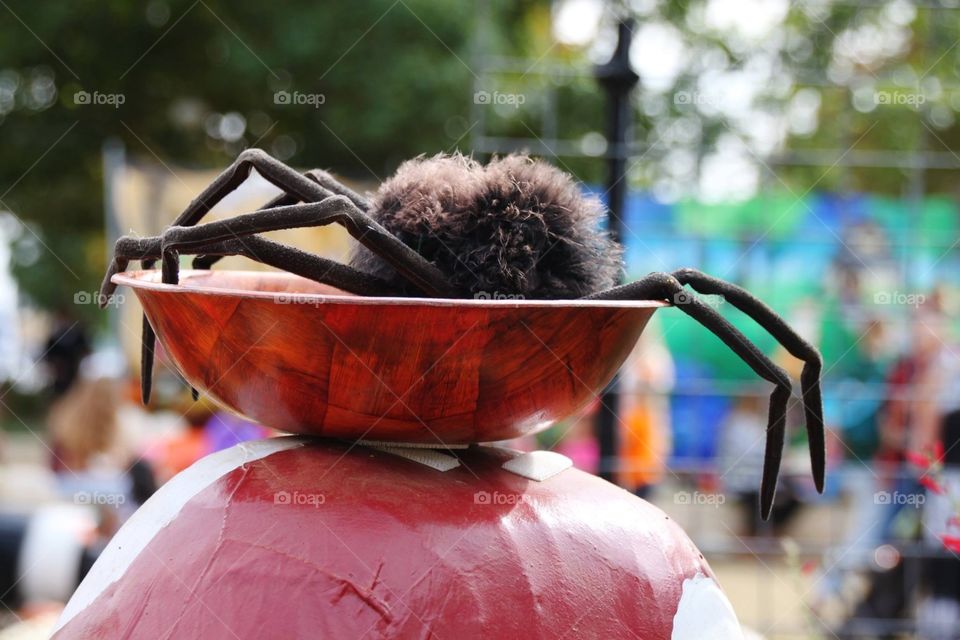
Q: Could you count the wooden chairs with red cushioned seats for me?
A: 0